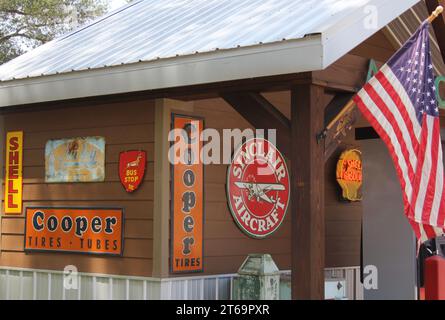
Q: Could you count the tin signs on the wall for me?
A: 7